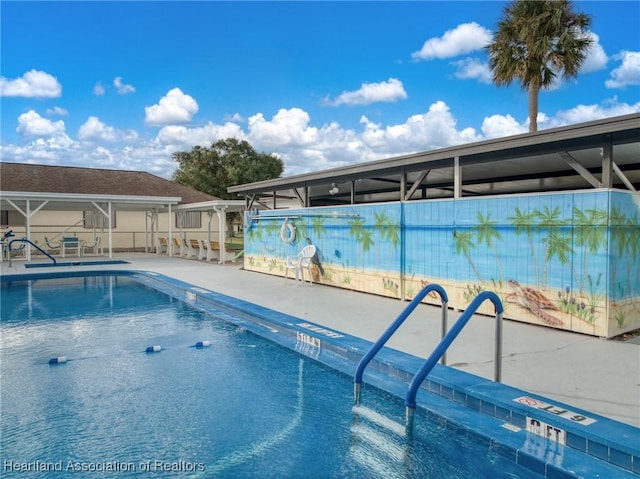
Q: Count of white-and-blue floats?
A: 3